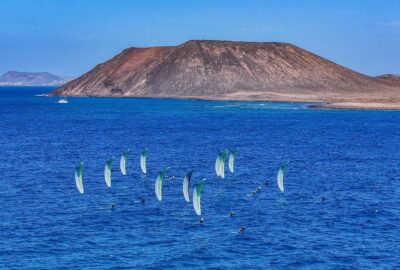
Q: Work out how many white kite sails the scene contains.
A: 11